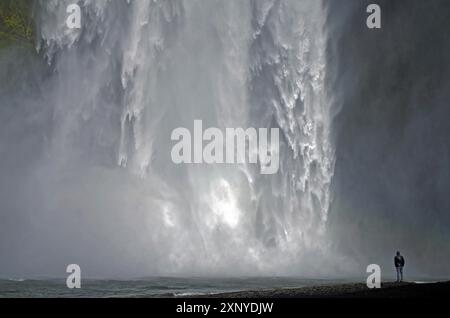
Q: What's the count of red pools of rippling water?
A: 0